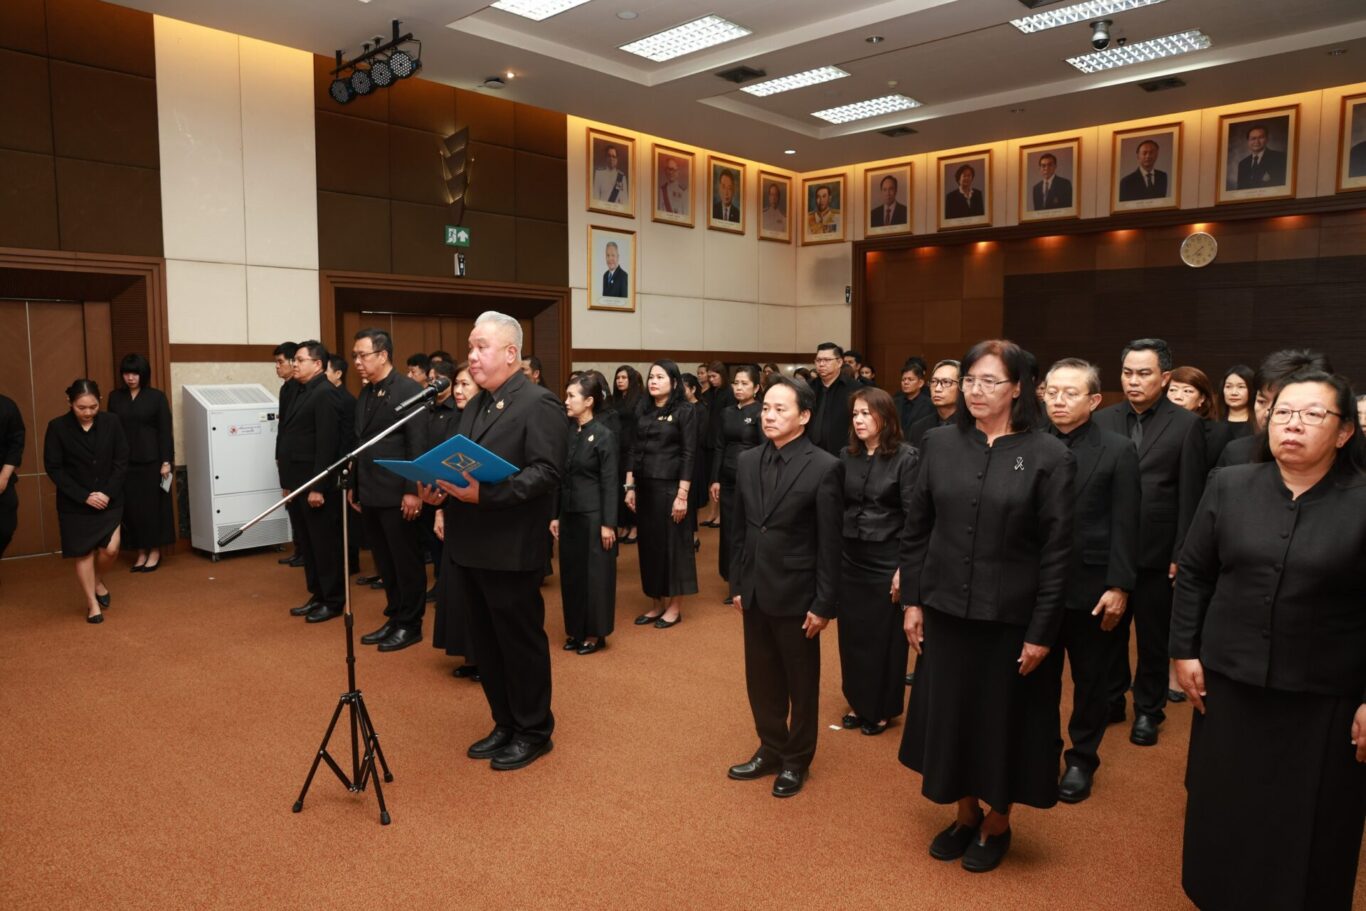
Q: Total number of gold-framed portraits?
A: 12